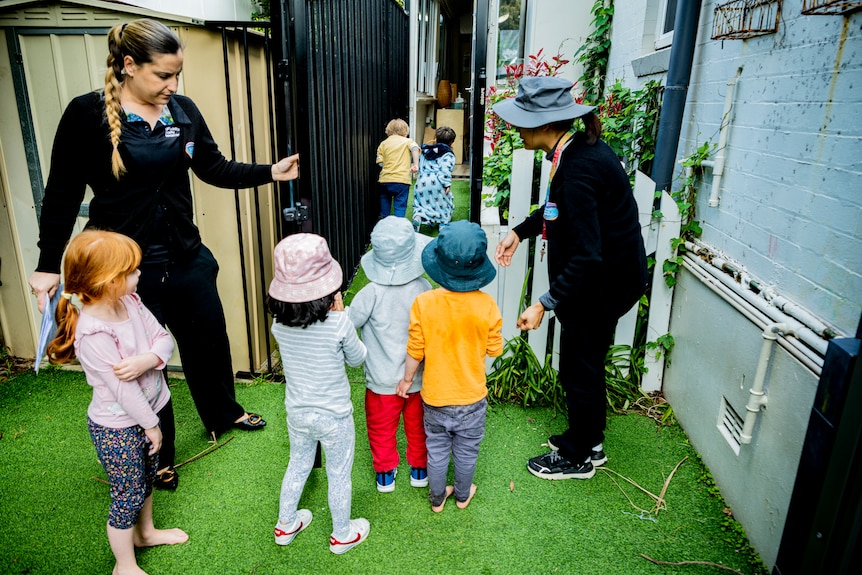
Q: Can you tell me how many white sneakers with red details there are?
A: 2